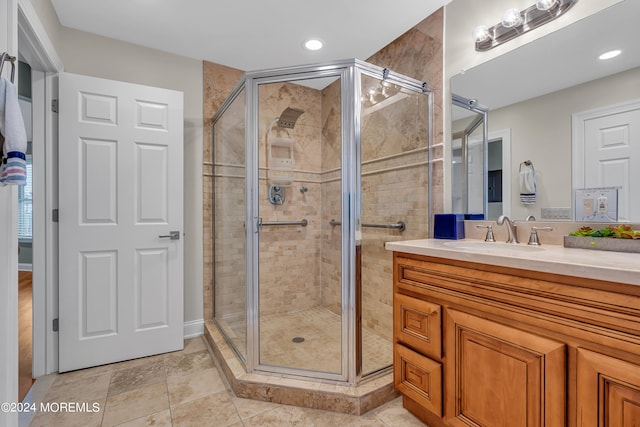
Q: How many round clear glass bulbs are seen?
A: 3